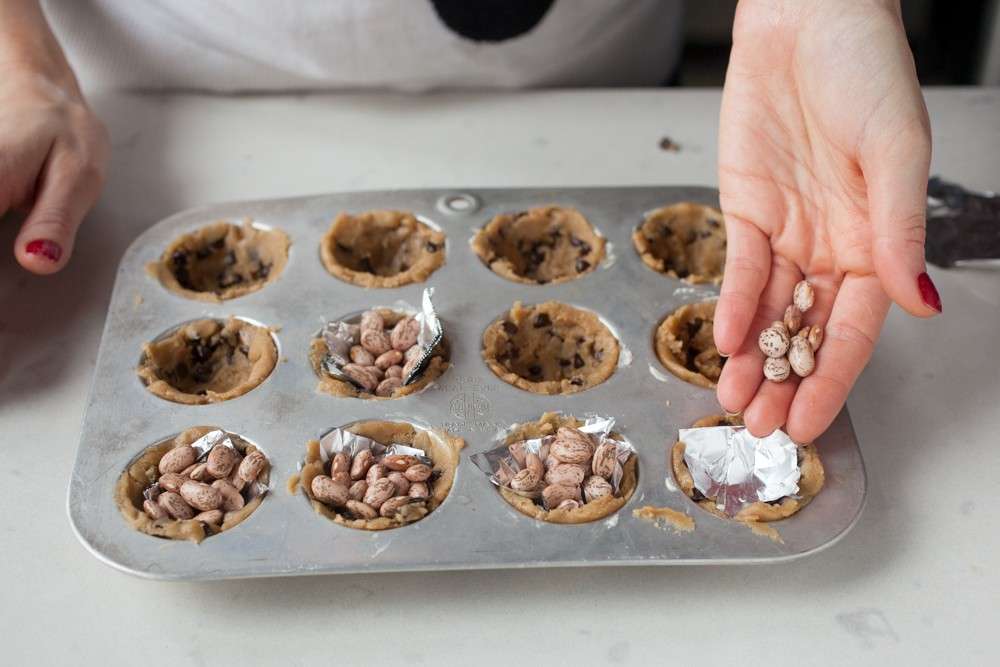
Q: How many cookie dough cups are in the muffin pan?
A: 12